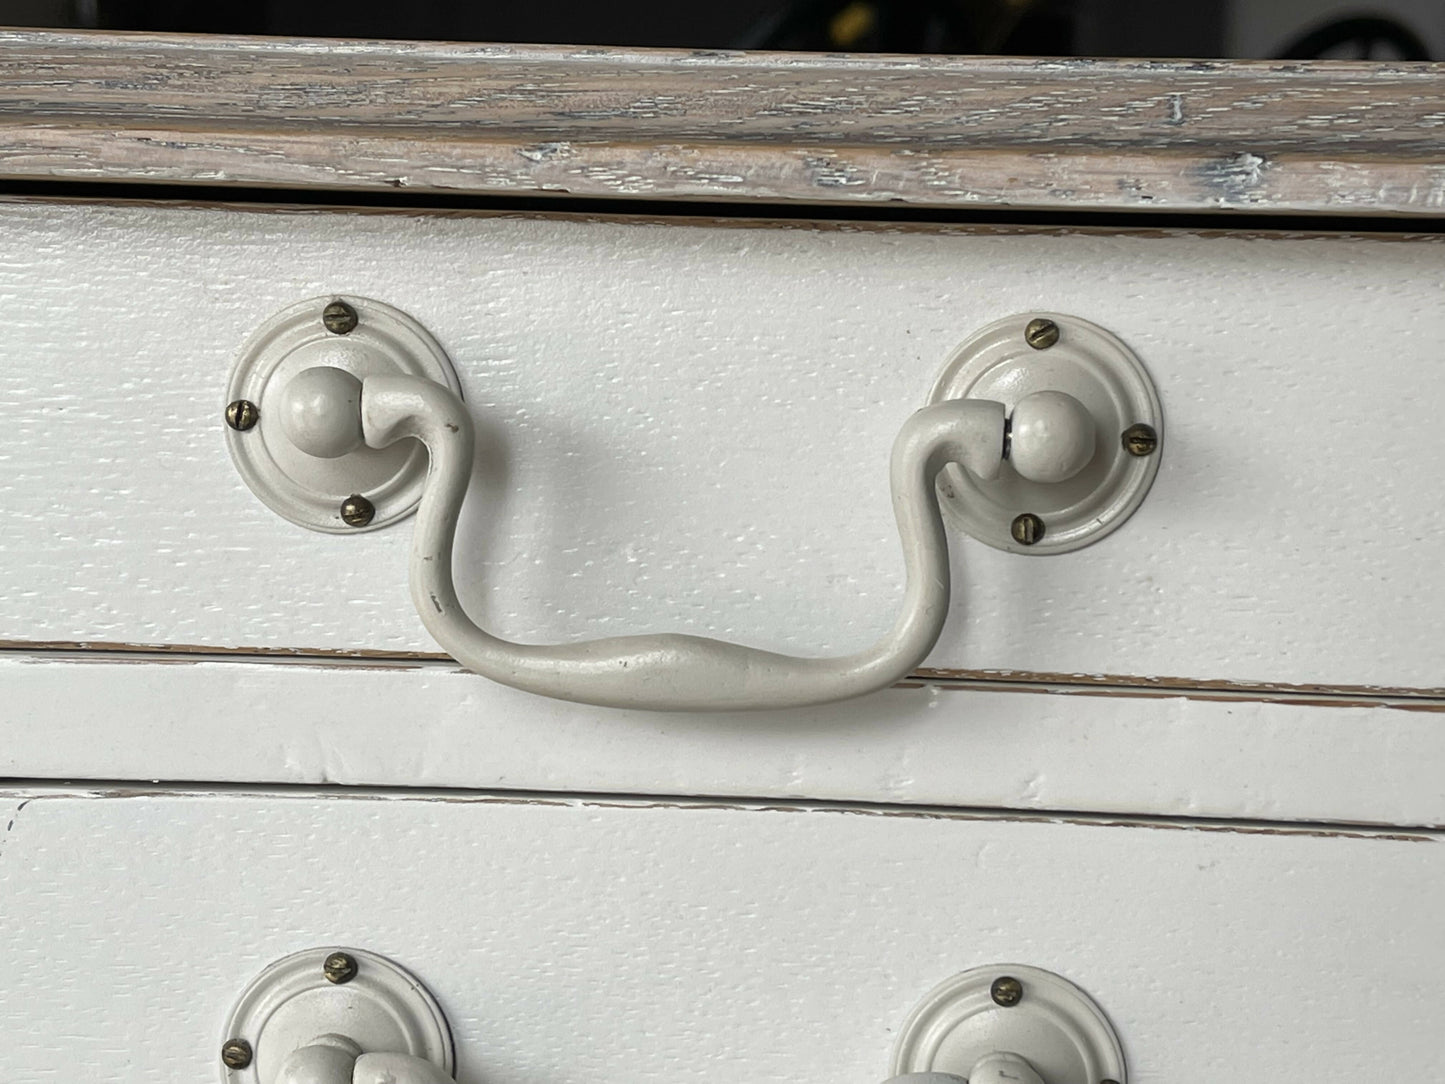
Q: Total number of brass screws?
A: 10